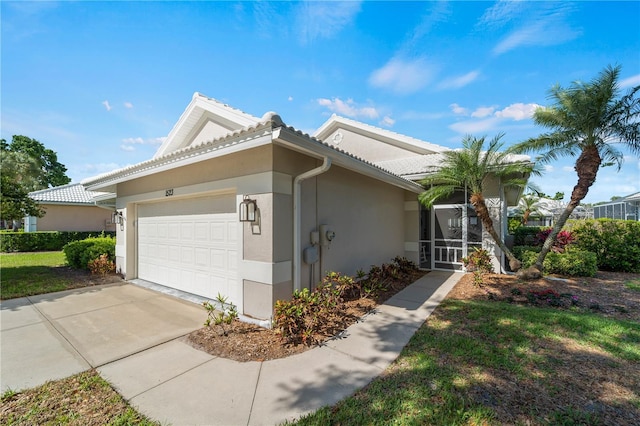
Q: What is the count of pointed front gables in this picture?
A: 2